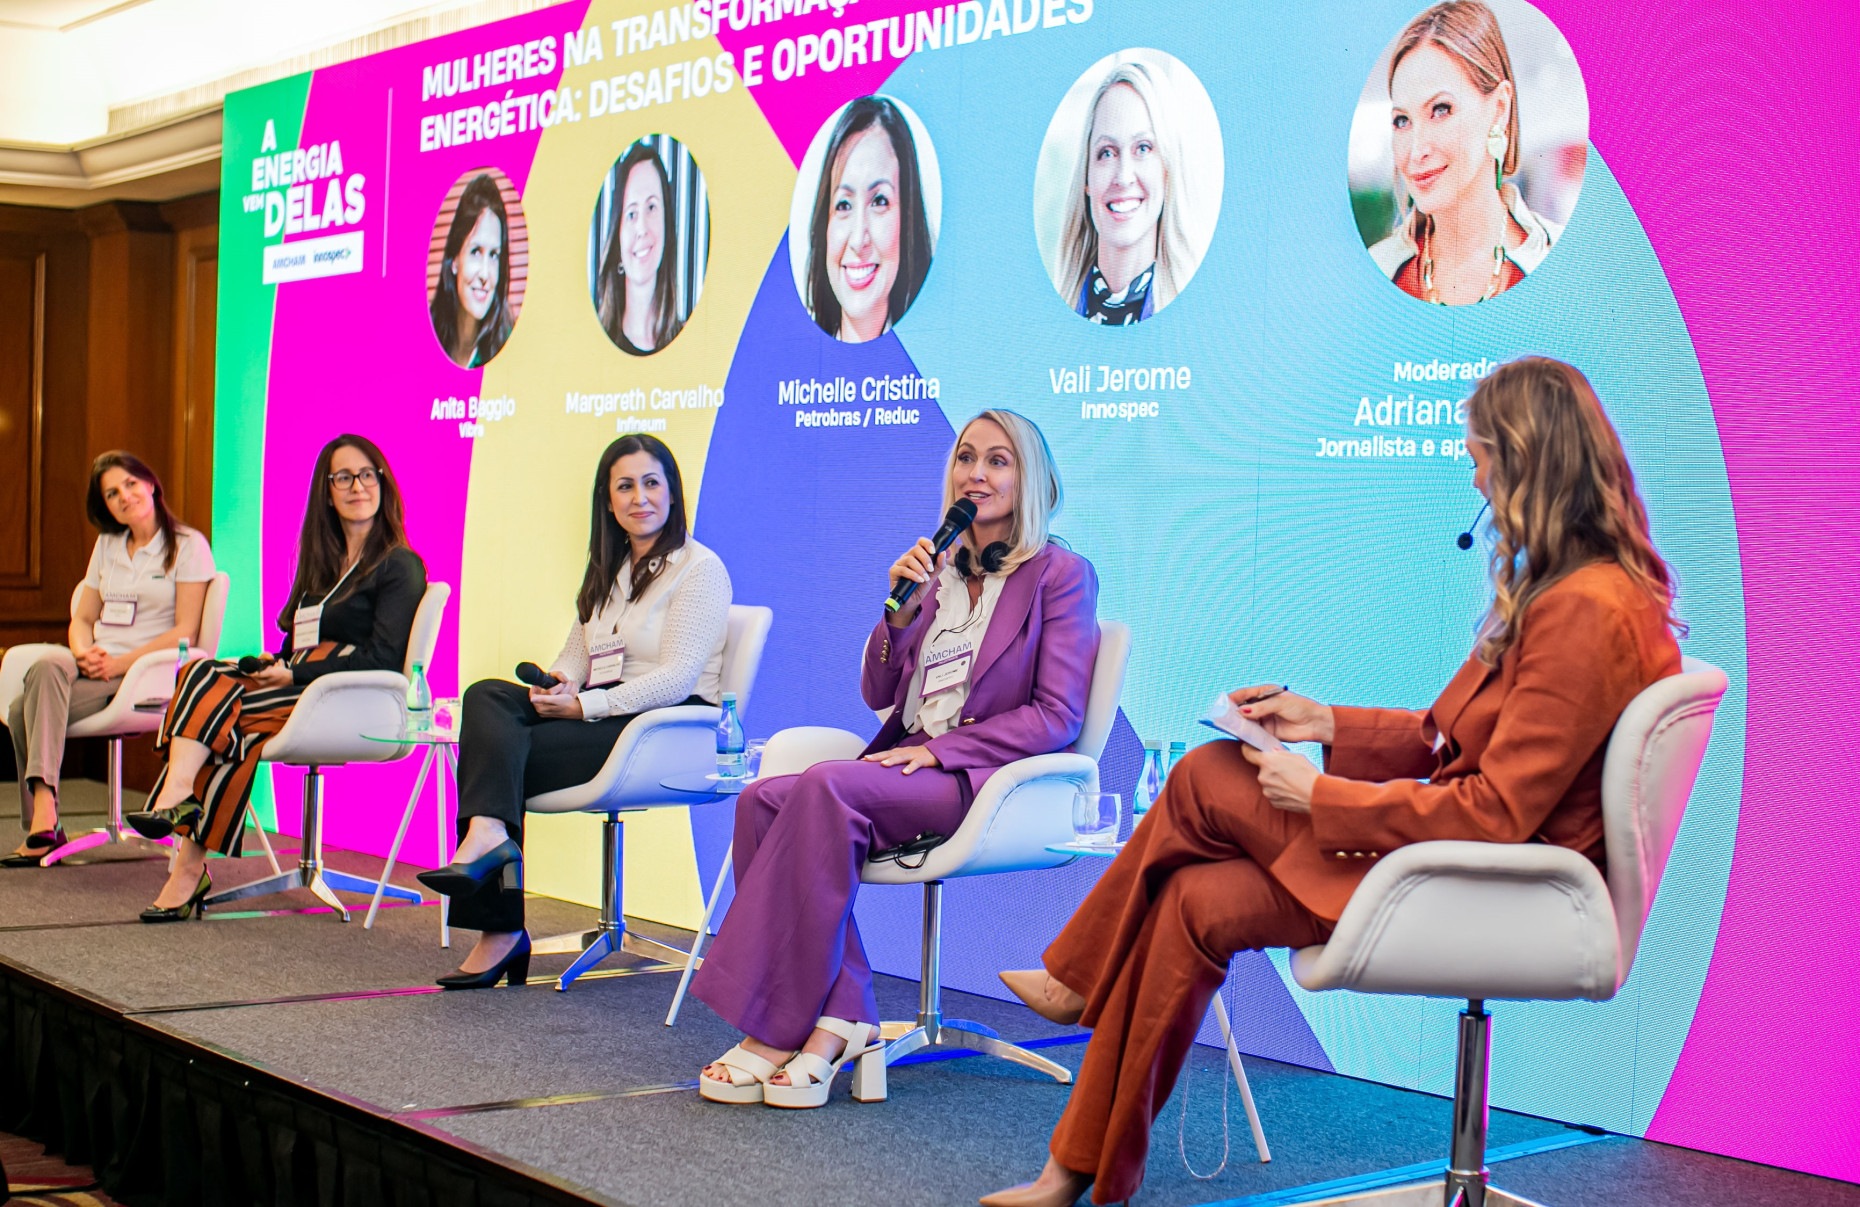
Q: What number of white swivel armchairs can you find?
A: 5